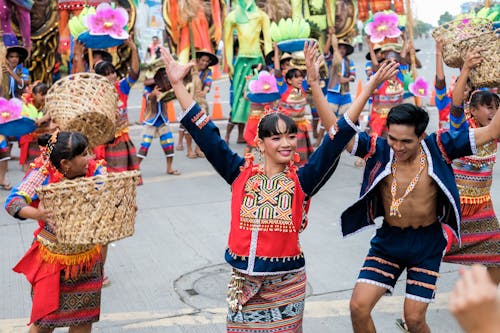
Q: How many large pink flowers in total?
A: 5